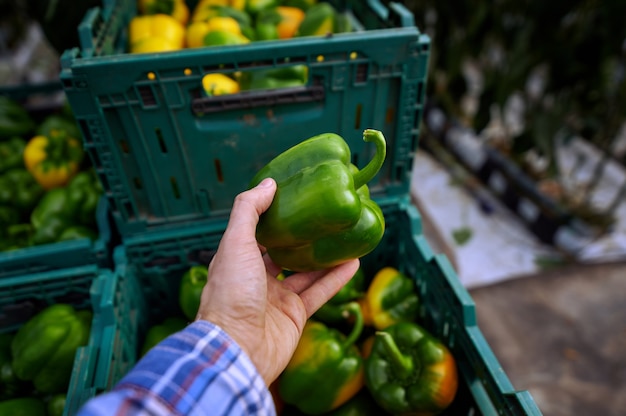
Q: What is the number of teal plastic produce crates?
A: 4